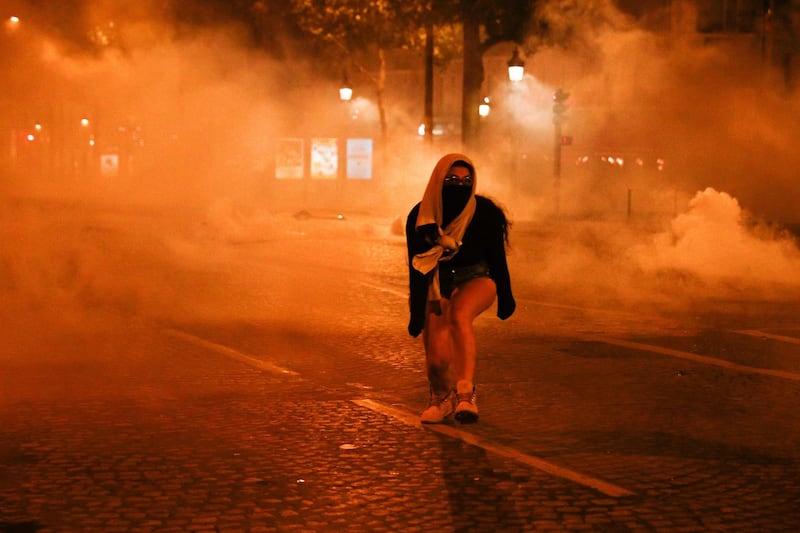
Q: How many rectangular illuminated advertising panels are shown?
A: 3